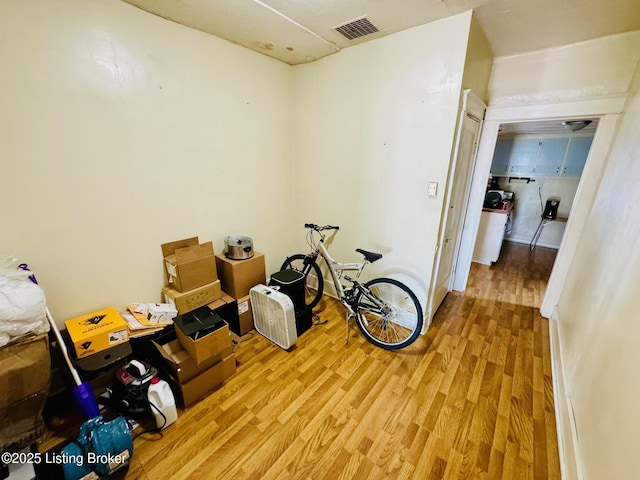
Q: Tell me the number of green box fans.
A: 0